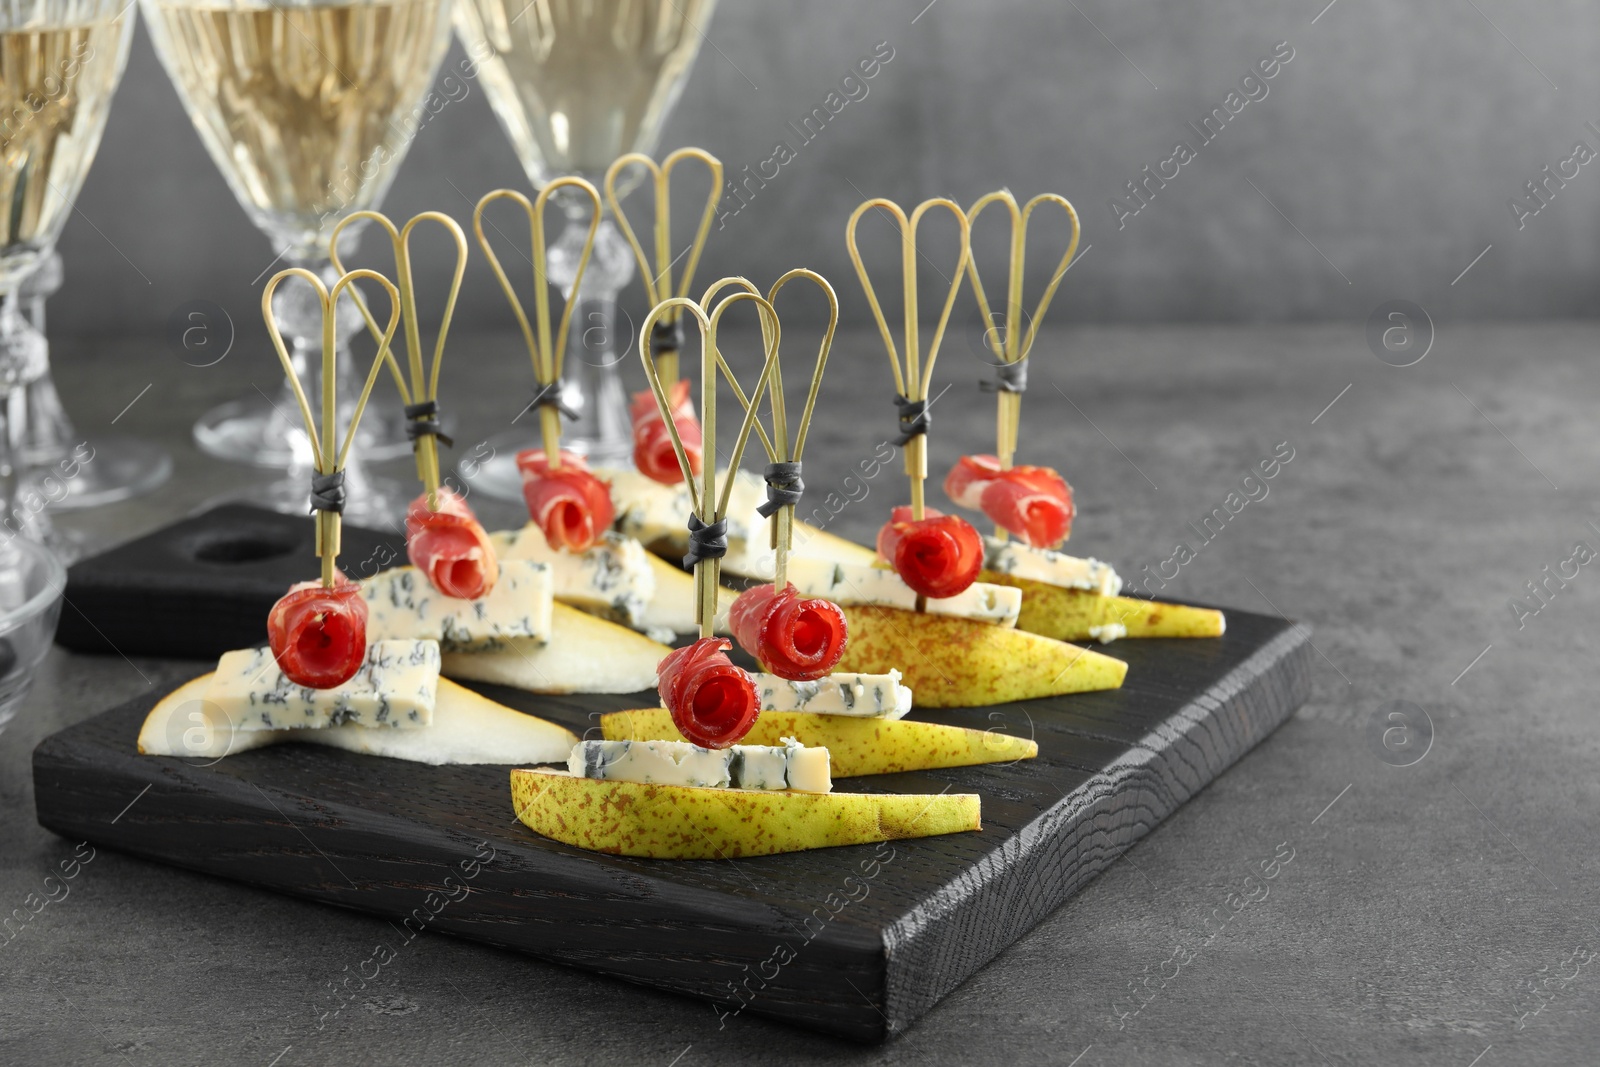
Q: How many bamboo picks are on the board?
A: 8